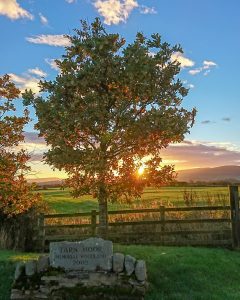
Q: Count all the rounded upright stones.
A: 6